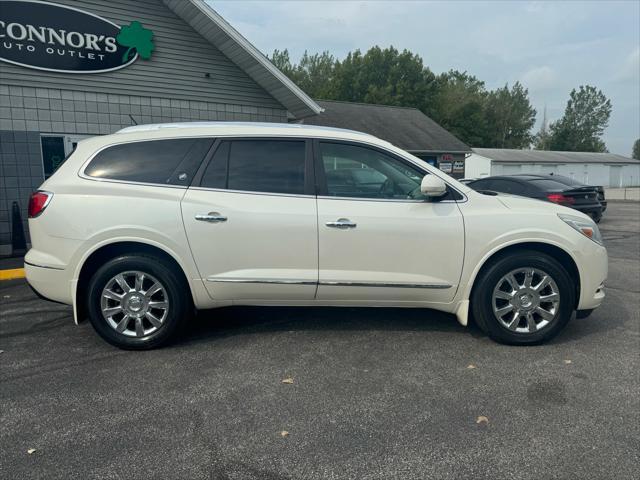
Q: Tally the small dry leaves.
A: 6